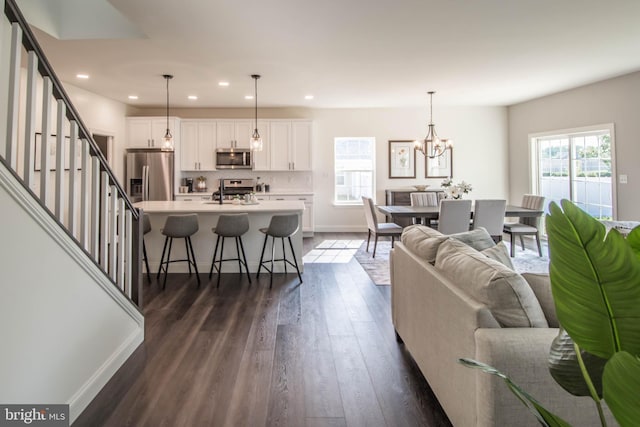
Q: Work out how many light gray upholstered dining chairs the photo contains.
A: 6